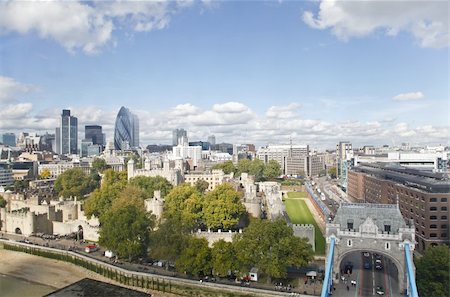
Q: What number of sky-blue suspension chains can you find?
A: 2